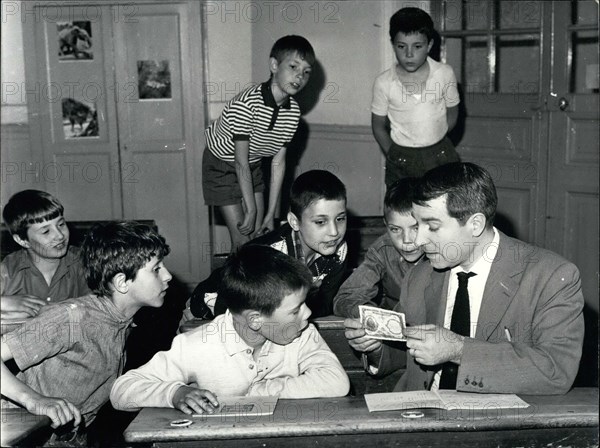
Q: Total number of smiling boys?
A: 1